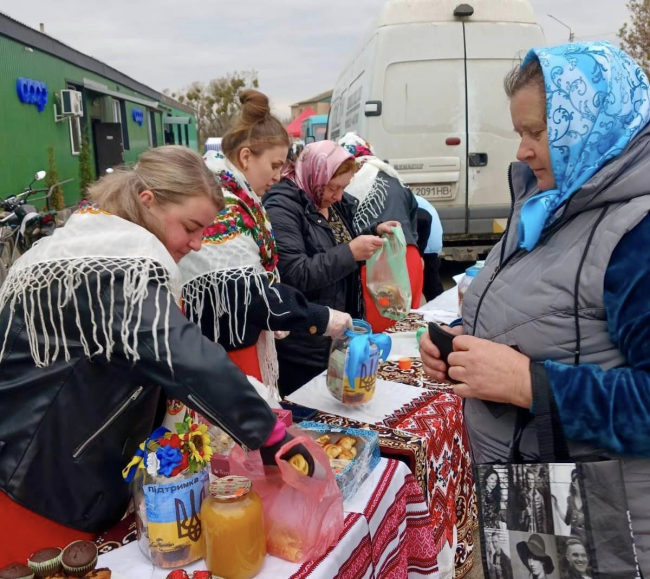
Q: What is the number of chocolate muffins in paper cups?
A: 3